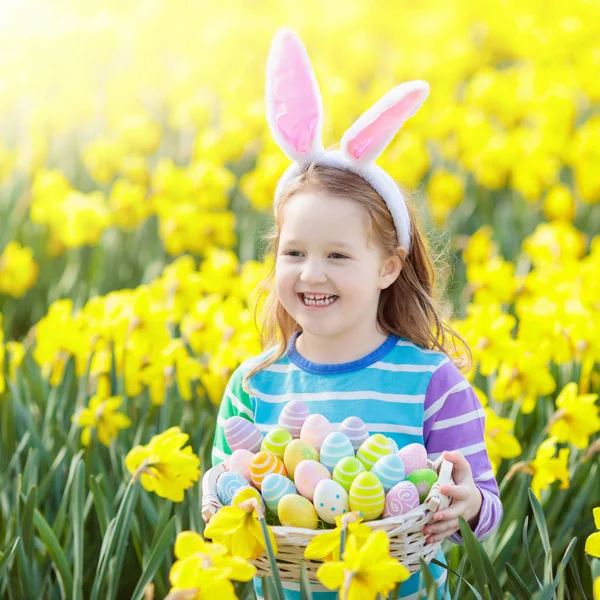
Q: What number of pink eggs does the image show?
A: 5